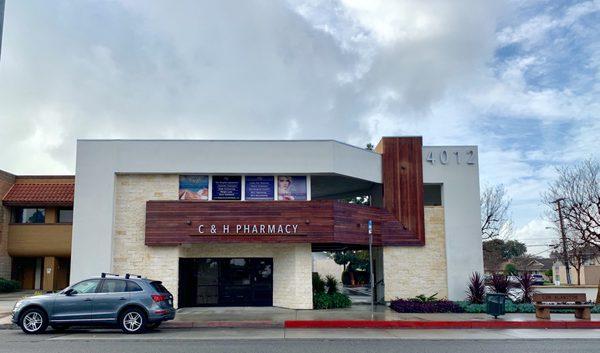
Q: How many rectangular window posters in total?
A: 4